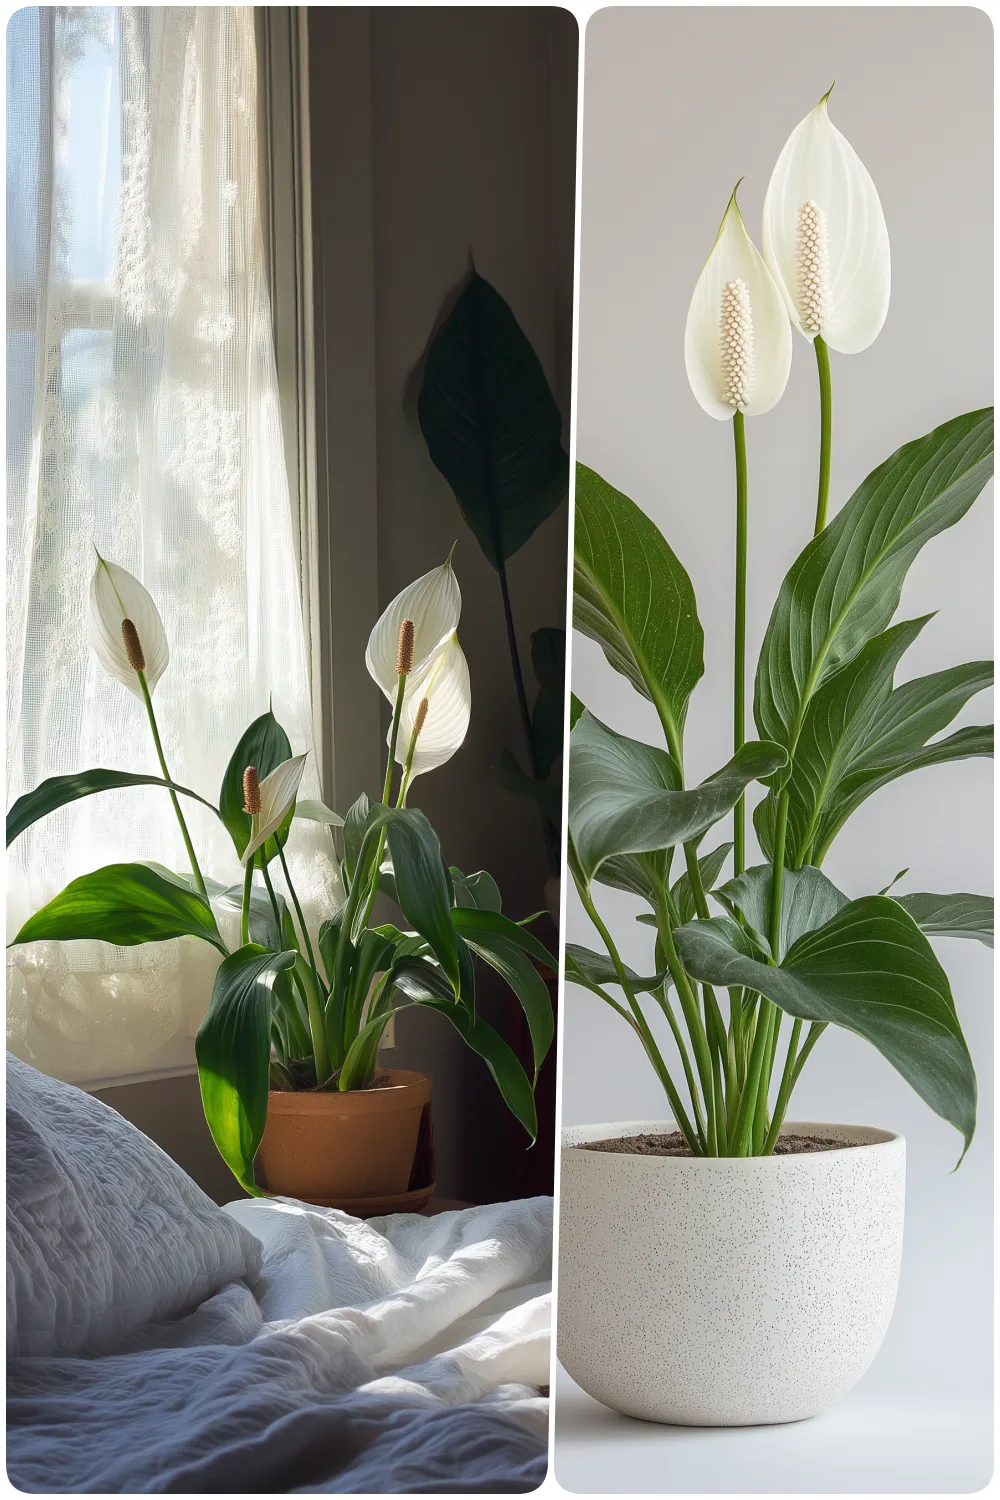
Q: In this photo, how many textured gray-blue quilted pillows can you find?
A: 1